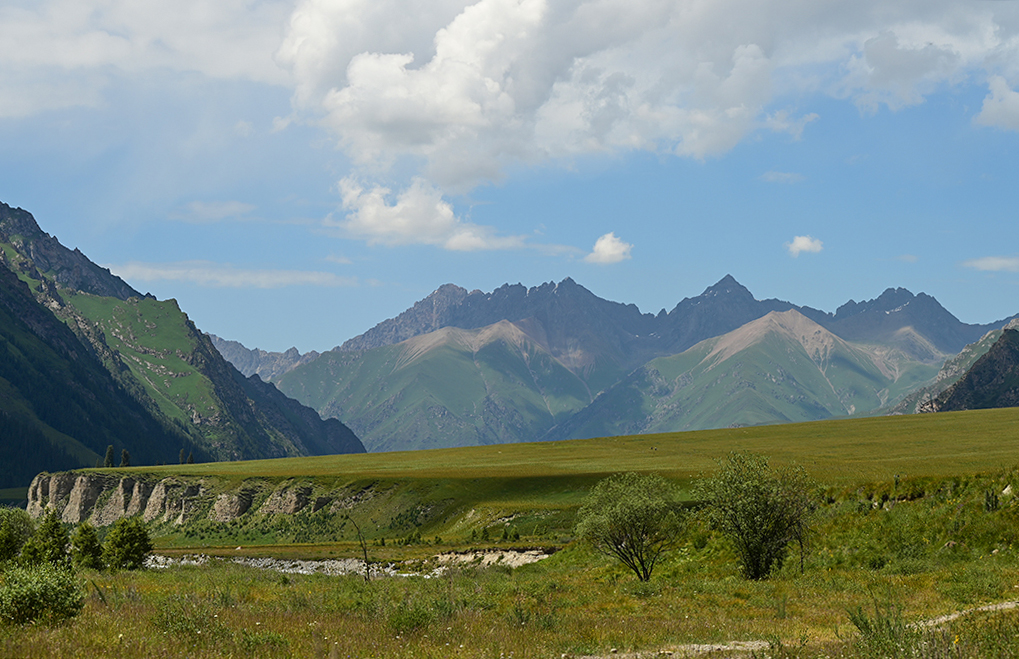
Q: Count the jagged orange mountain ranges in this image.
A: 0